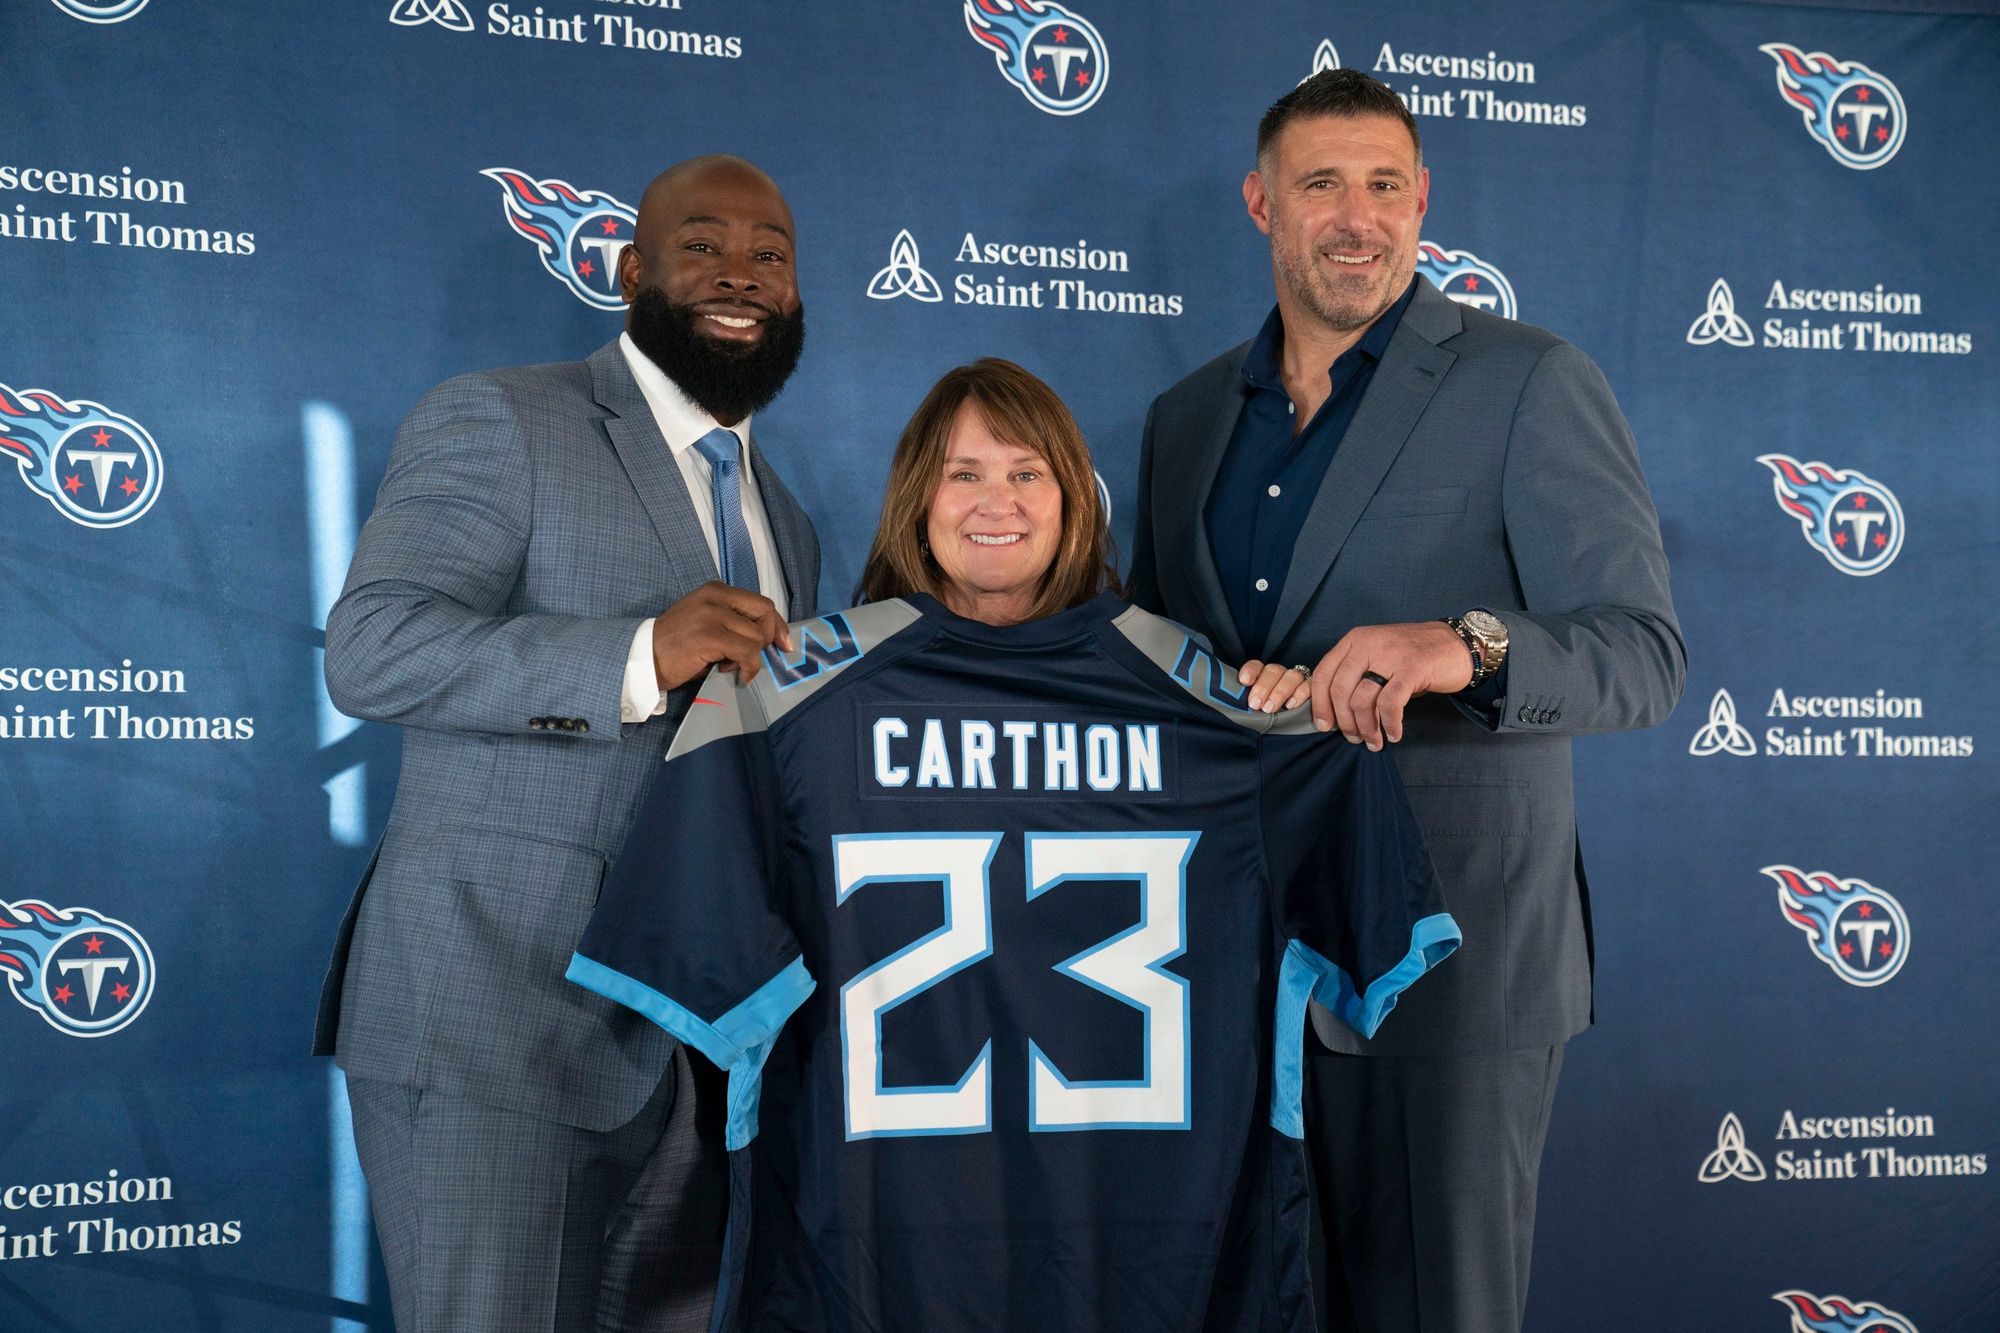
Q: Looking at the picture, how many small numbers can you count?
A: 2